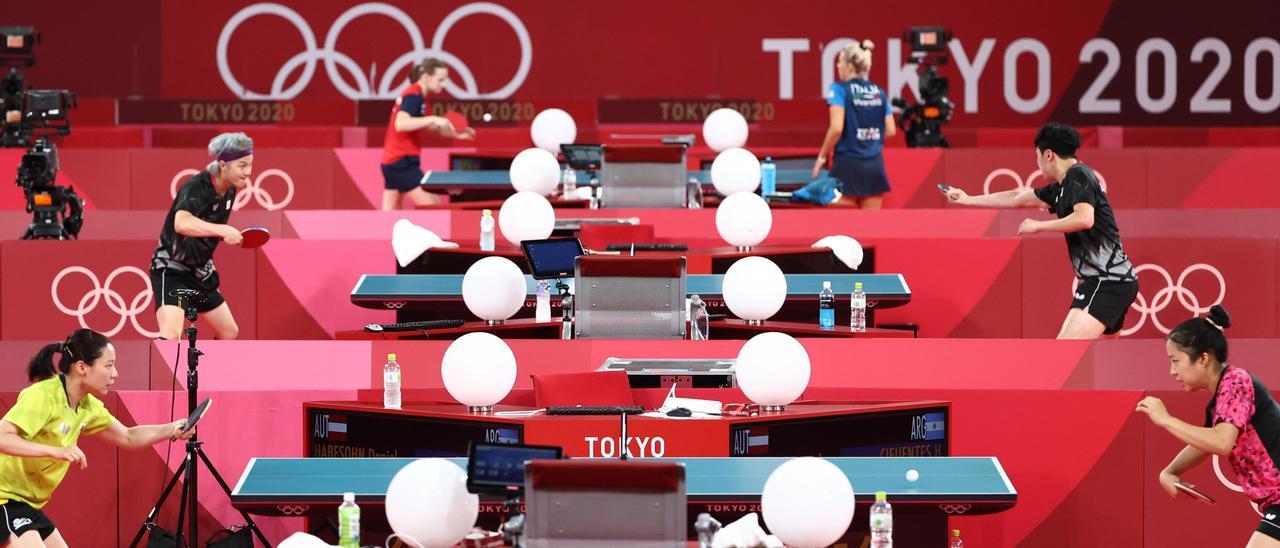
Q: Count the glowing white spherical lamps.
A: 12